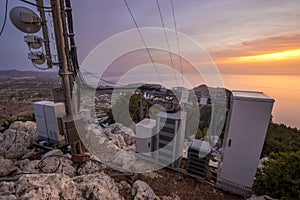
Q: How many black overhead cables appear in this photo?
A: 3